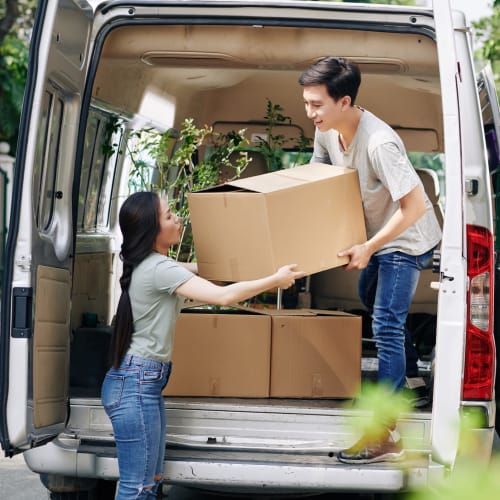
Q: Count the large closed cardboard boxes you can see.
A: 3